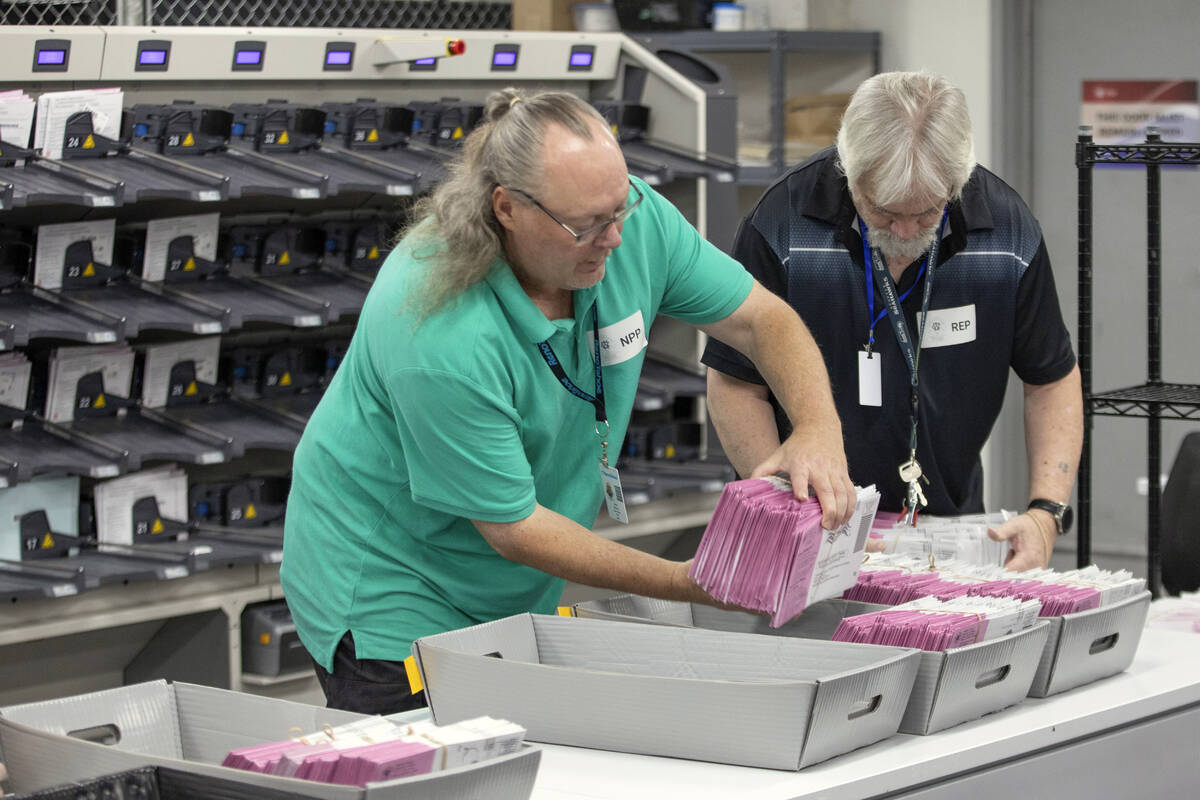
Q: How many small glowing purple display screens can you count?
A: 7